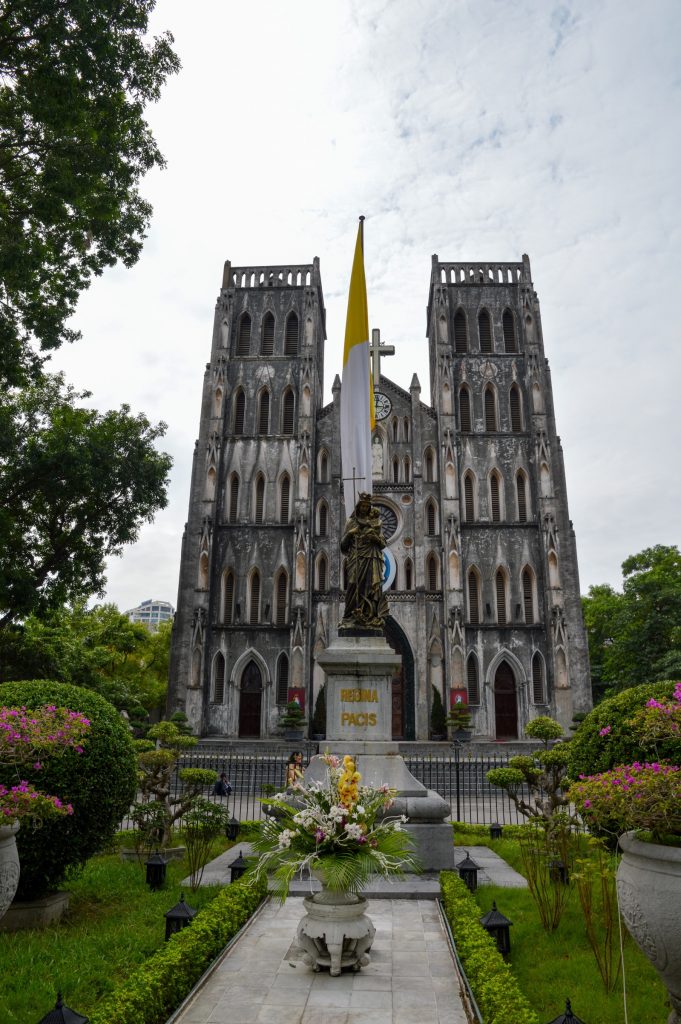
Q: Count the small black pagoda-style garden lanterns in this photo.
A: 10